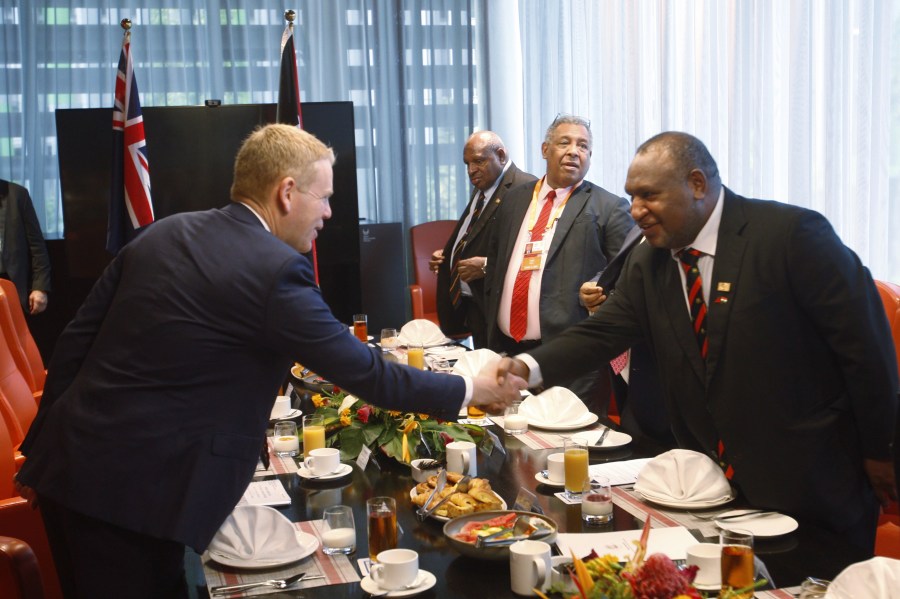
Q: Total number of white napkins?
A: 6